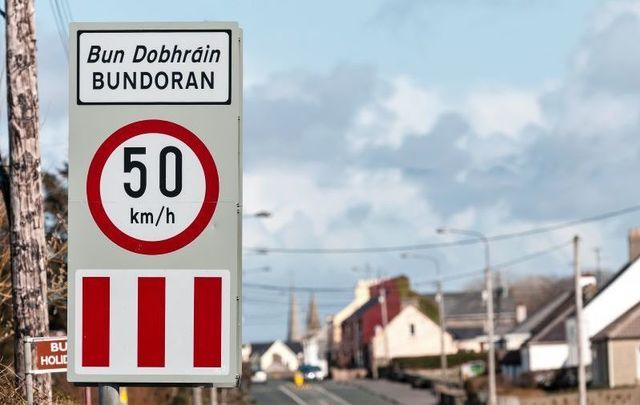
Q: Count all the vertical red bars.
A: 3